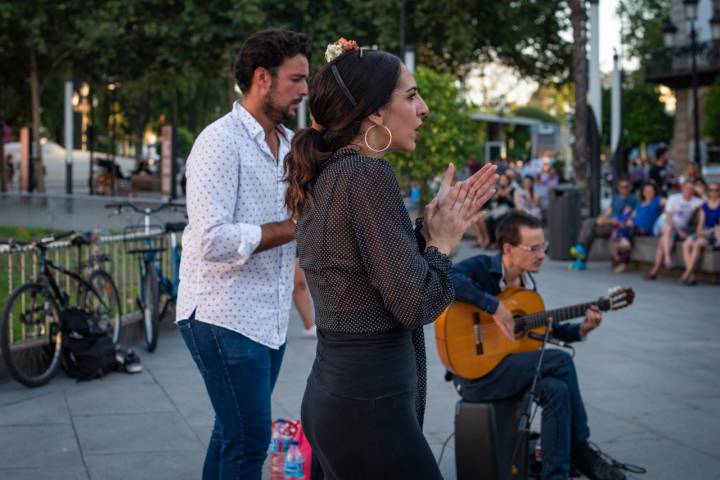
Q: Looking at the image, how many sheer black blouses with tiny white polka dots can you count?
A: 1